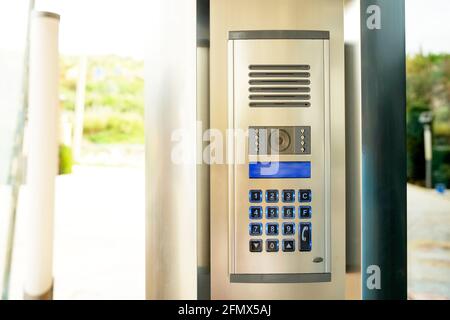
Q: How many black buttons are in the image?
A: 15